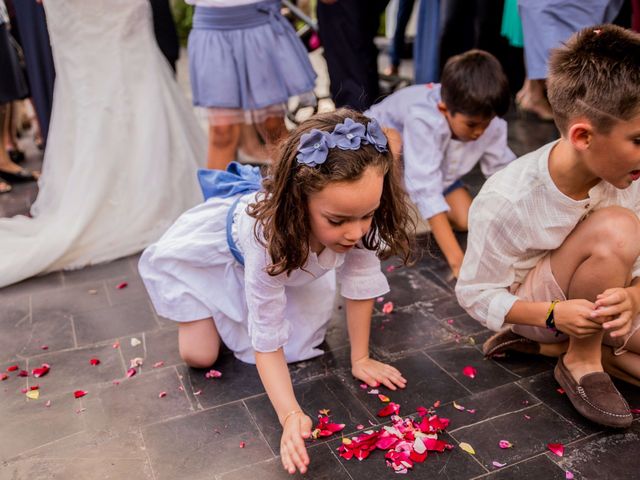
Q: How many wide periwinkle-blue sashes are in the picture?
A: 2